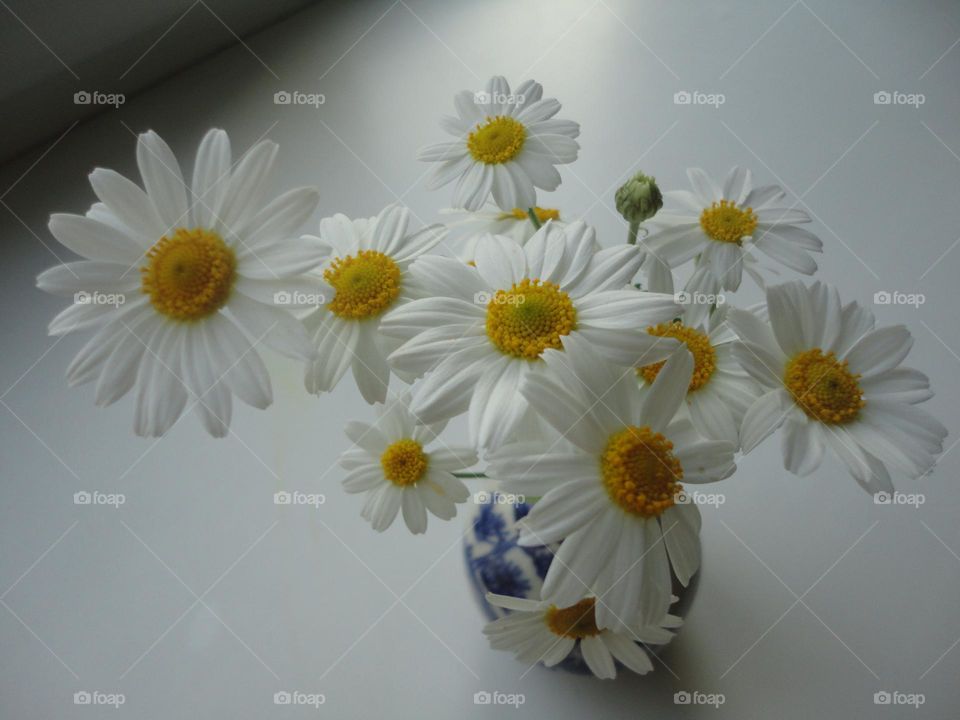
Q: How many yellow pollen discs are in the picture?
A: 11